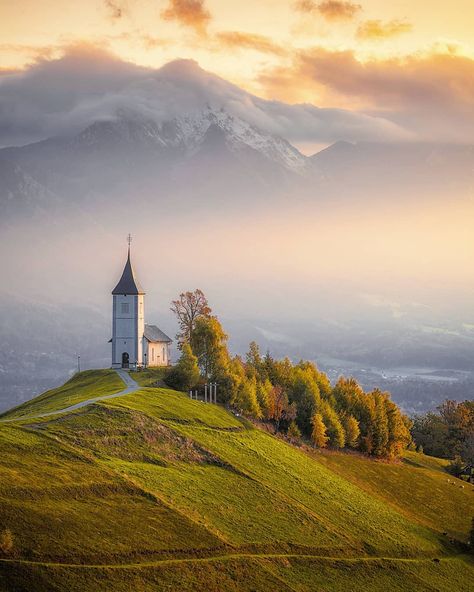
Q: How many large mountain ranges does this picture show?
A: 1